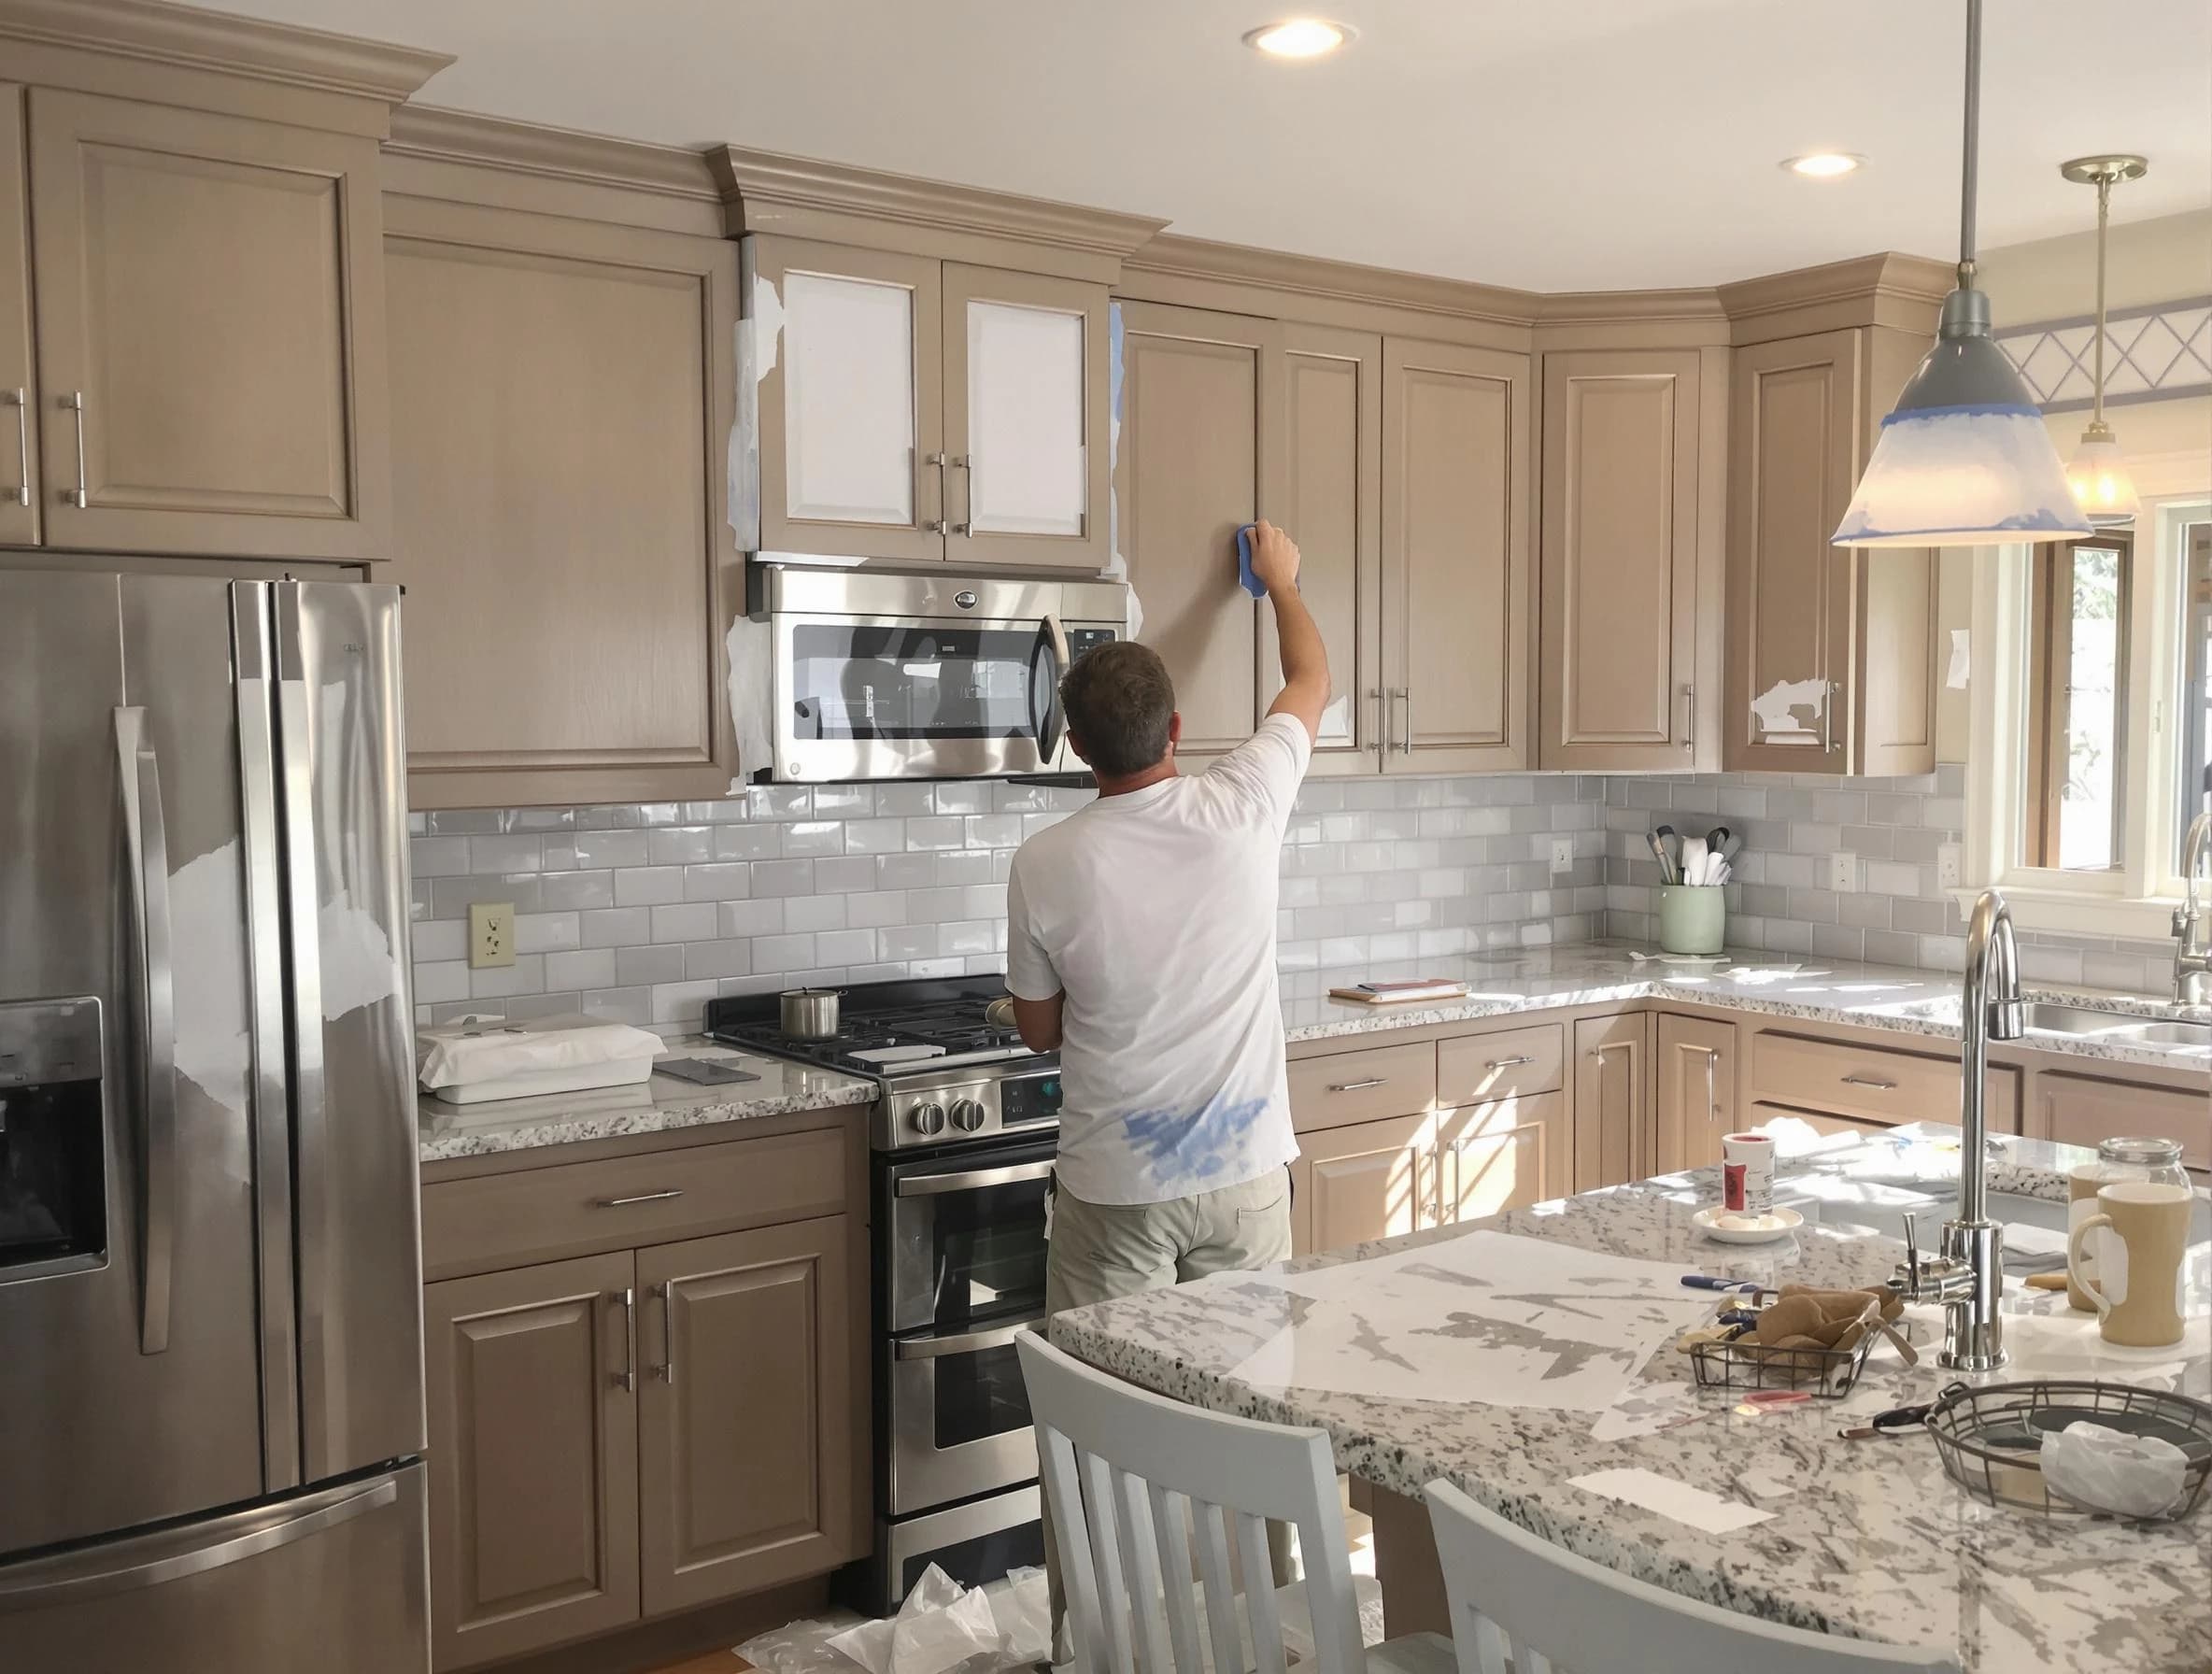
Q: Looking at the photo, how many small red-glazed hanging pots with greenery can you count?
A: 0